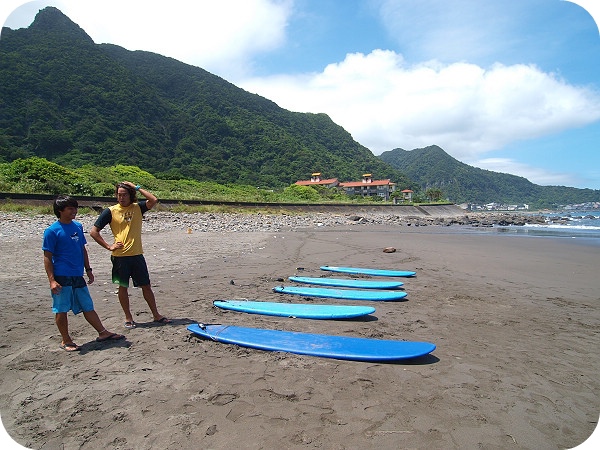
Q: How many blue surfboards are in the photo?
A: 5